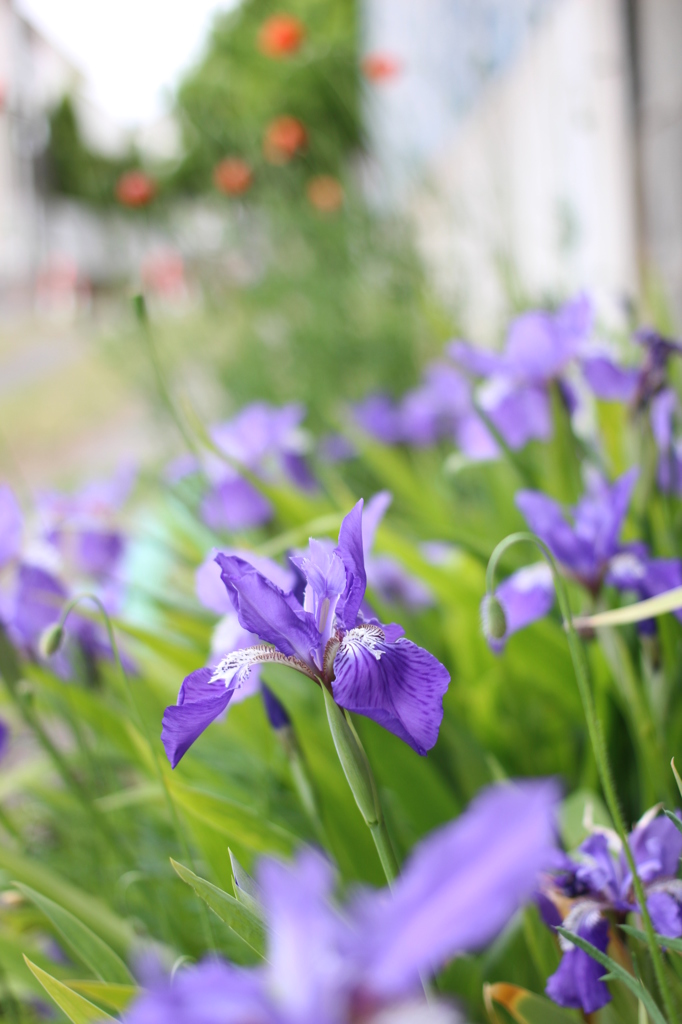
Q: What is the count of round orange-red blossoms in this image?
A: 6